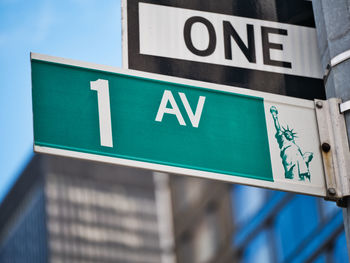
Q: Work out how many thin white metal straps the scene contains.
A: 2